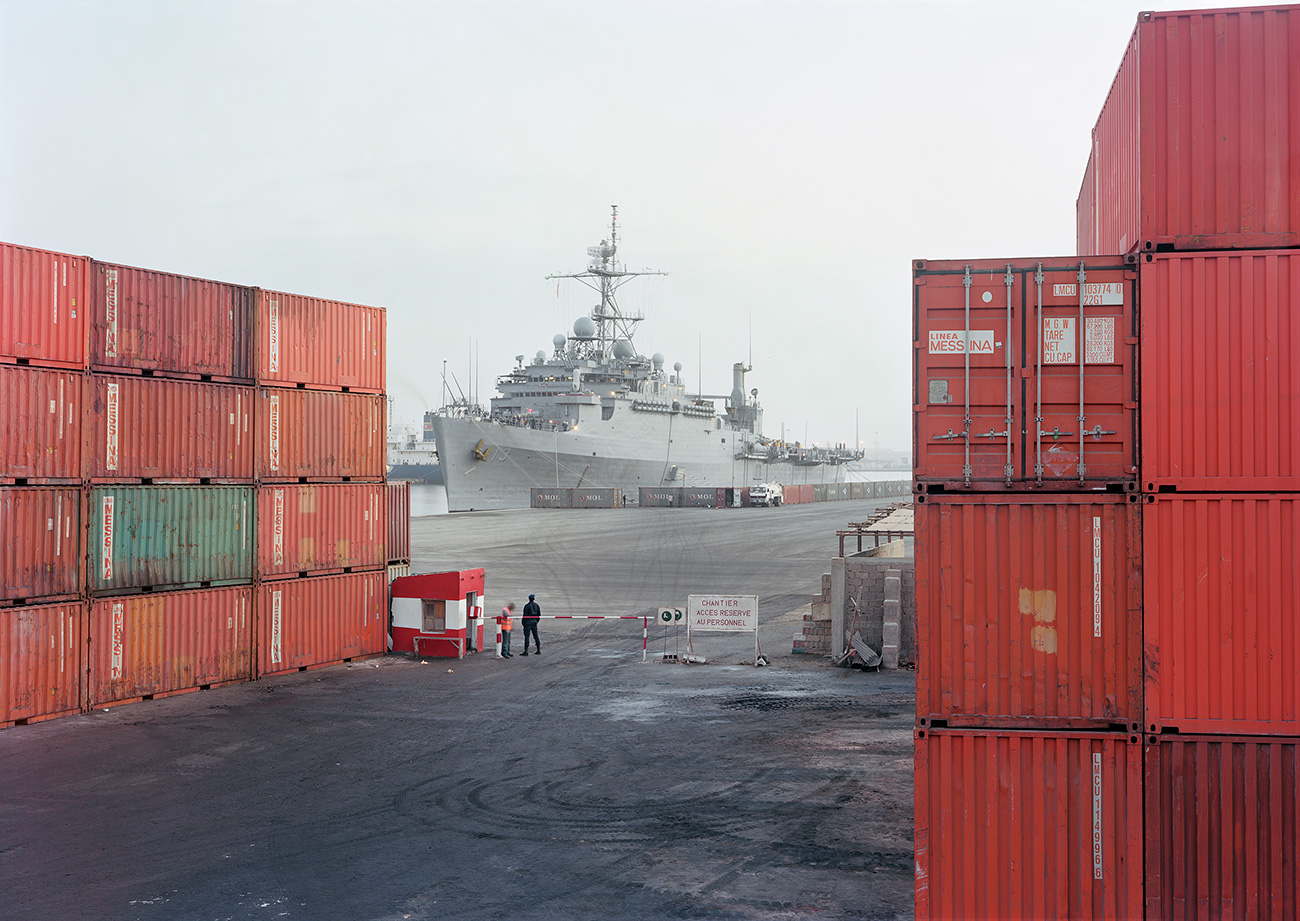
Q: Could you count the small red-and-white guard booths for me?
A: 1